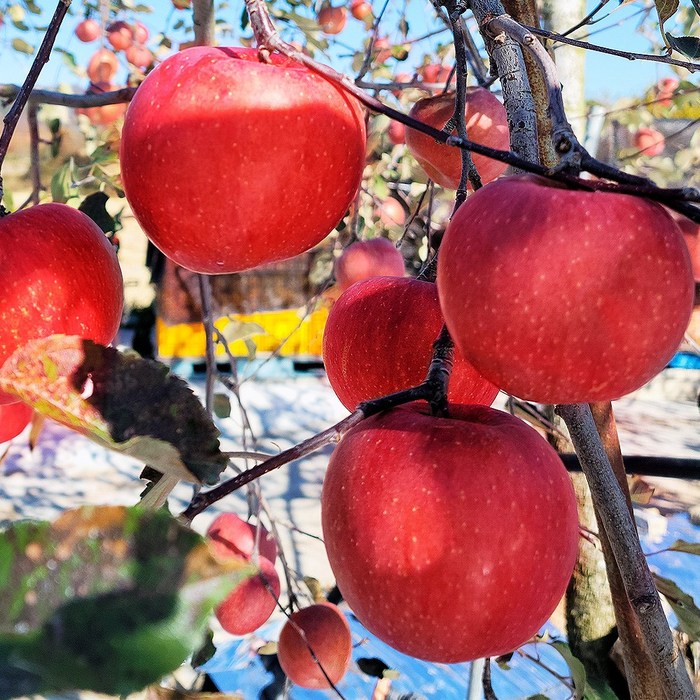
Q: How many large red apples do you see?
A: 5